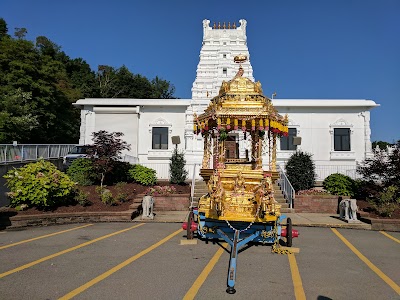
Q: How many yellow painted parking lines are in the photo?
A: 7